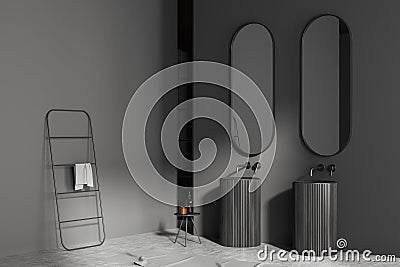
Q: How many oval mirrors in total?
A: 2